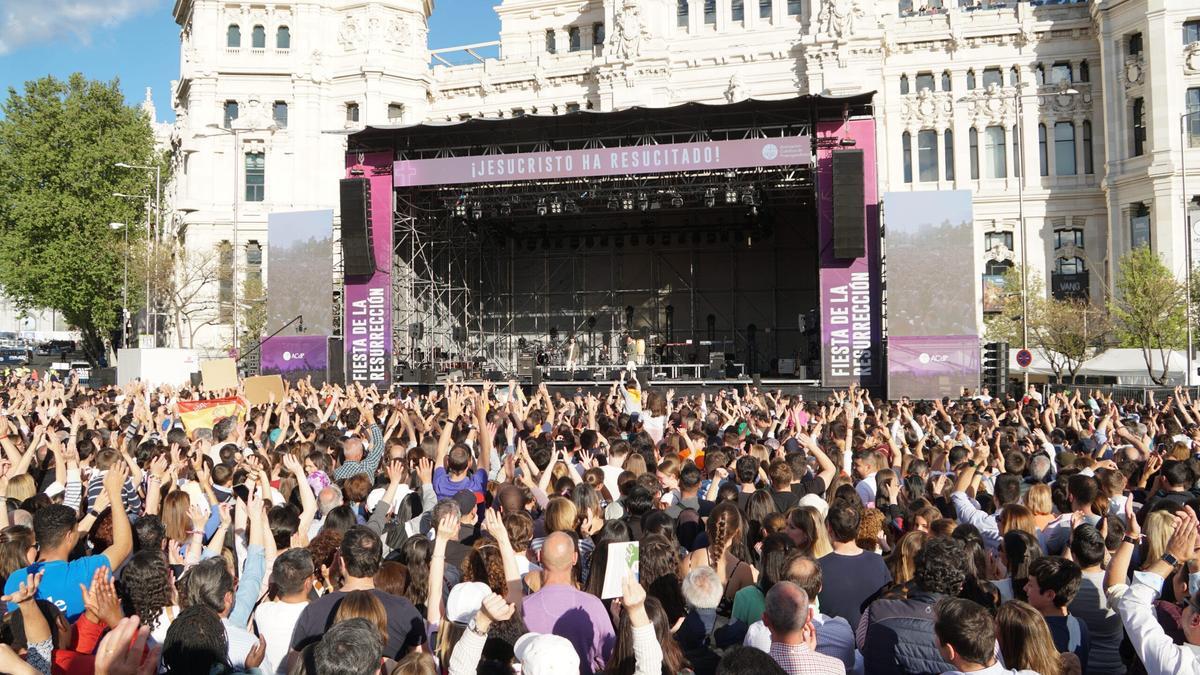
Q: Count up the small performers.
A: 2